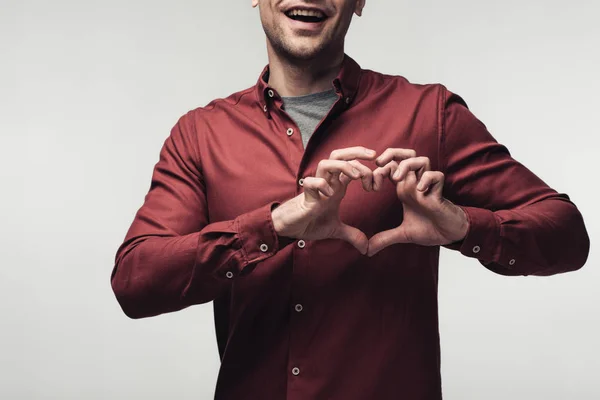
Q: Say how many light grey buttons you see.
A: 12